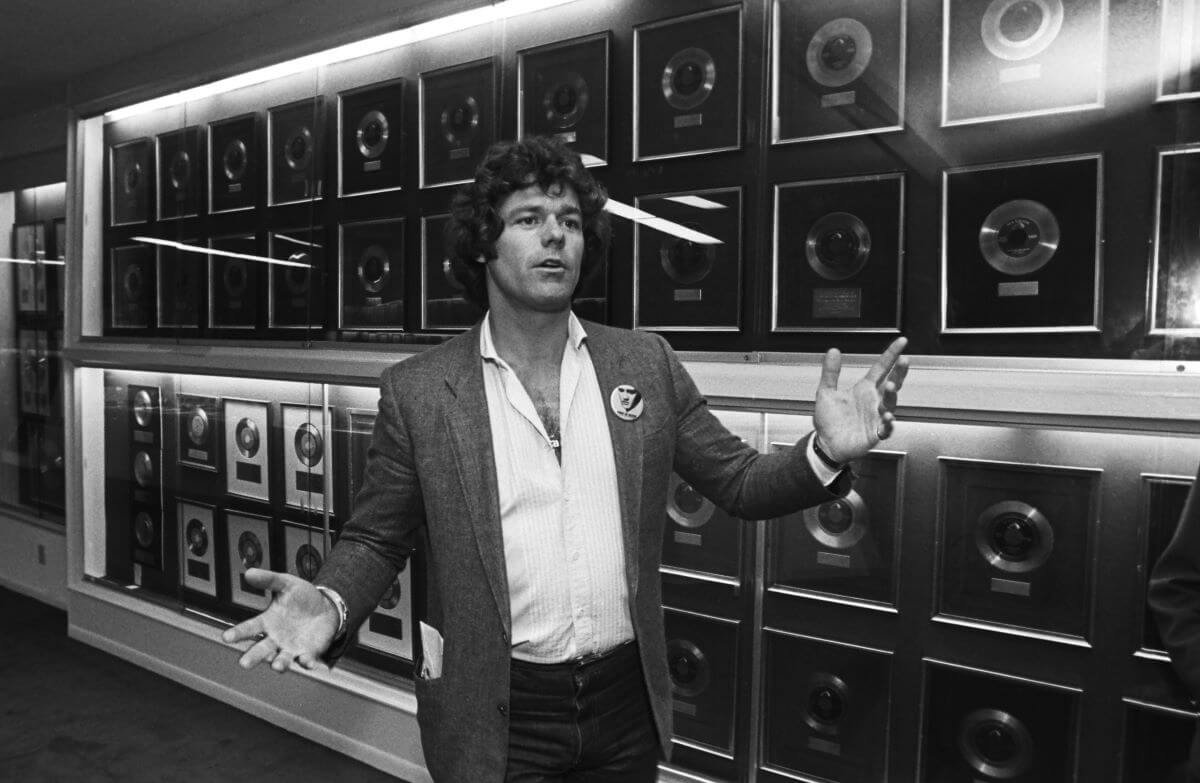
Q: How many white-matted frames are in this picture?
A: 6